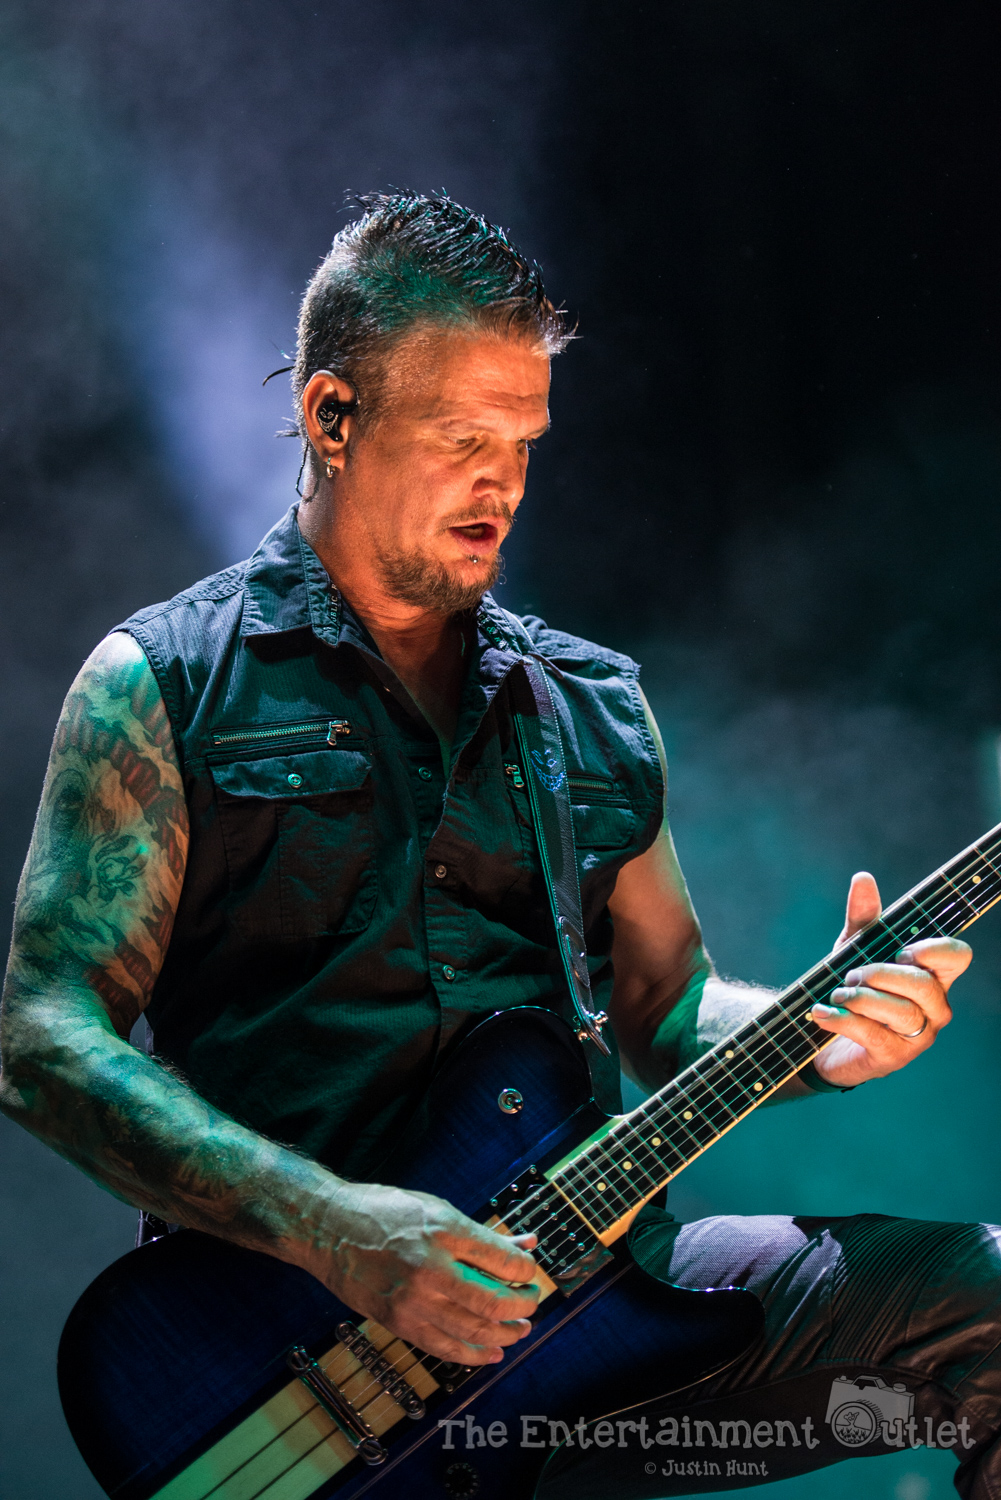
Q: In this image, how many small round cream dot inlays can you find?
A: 9